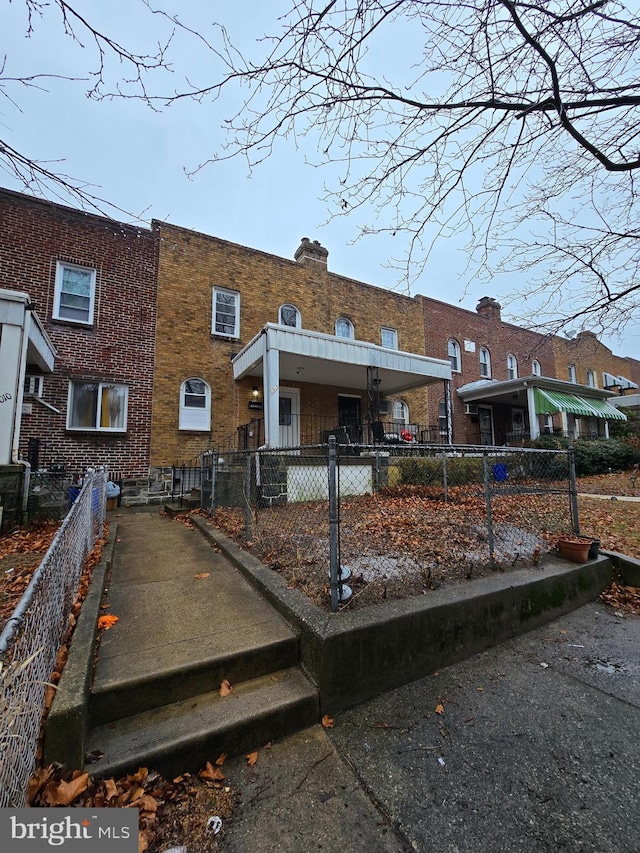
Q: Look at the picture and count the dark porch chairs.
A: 2